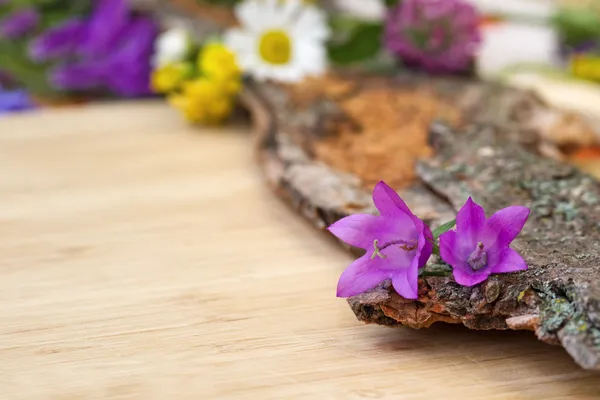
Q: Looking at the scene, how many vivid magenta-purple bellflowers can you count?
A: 2